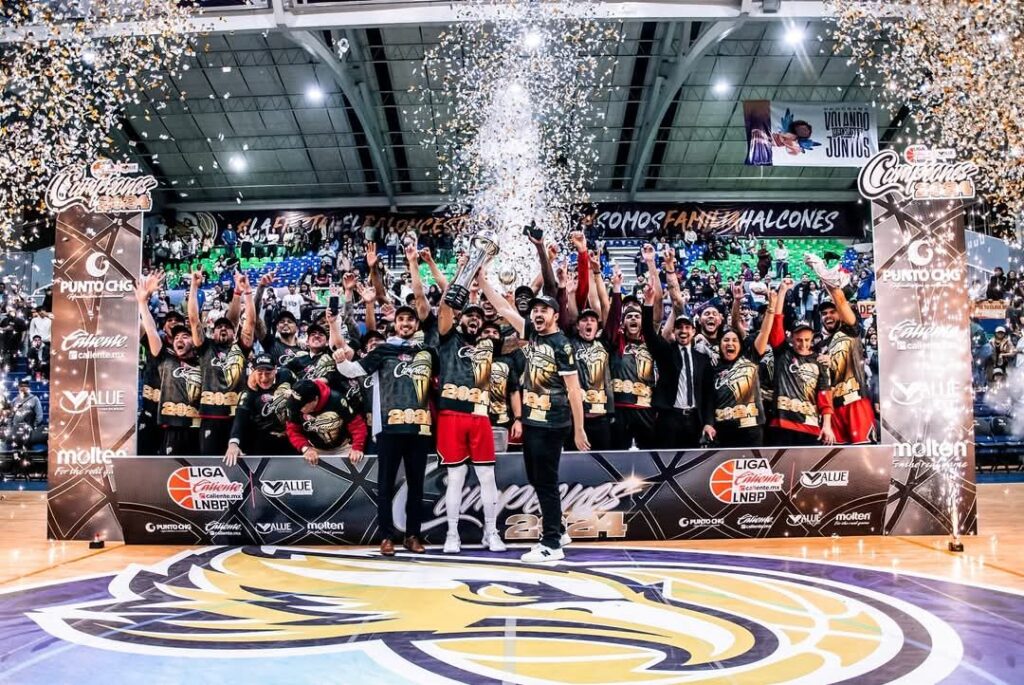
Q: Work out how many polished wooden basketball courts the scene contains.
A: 1